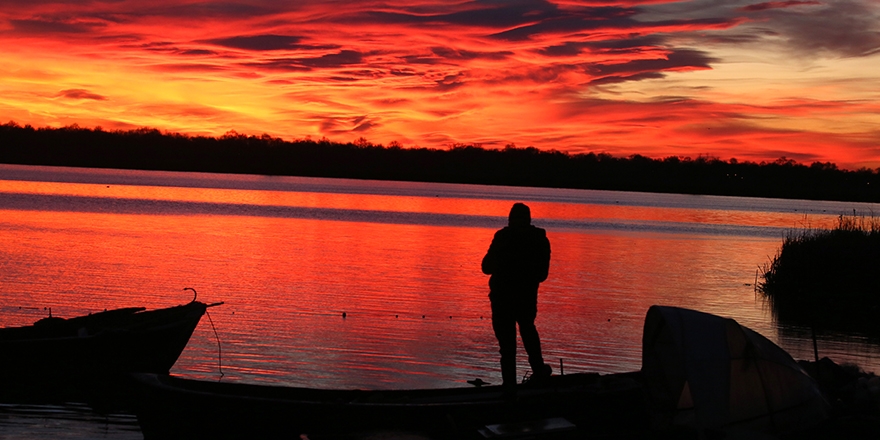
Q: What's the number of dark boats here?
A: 2